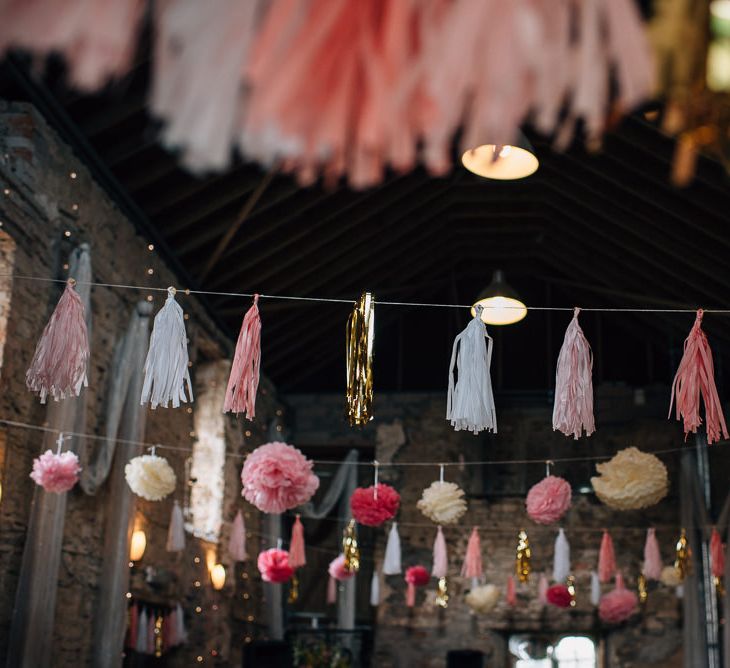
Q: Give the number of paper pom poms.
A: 14